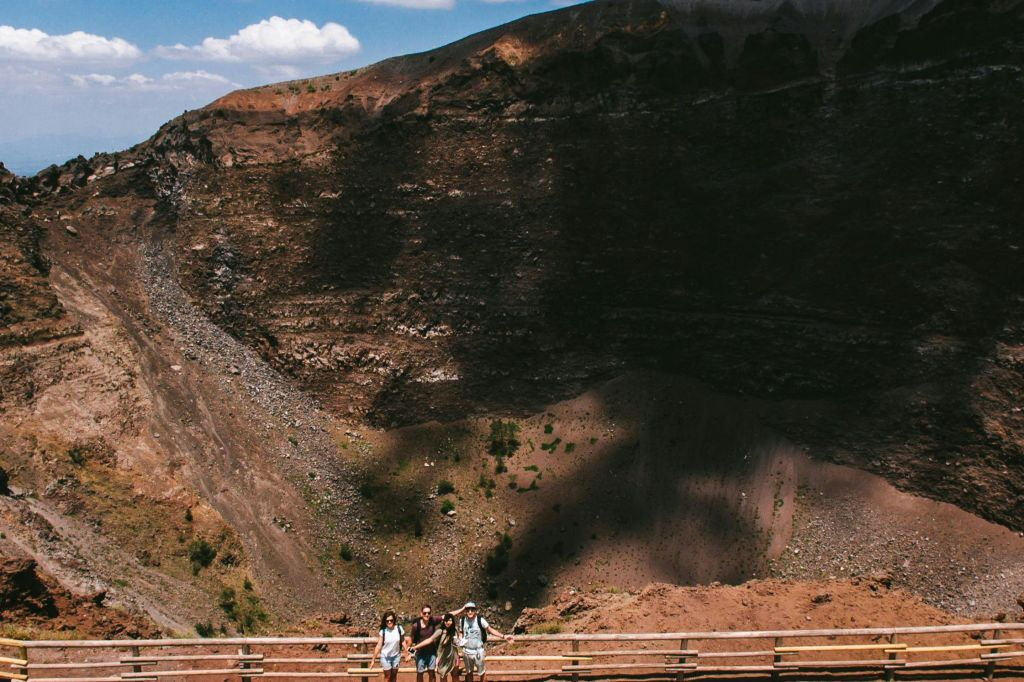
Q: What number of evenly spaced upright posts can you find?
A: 9